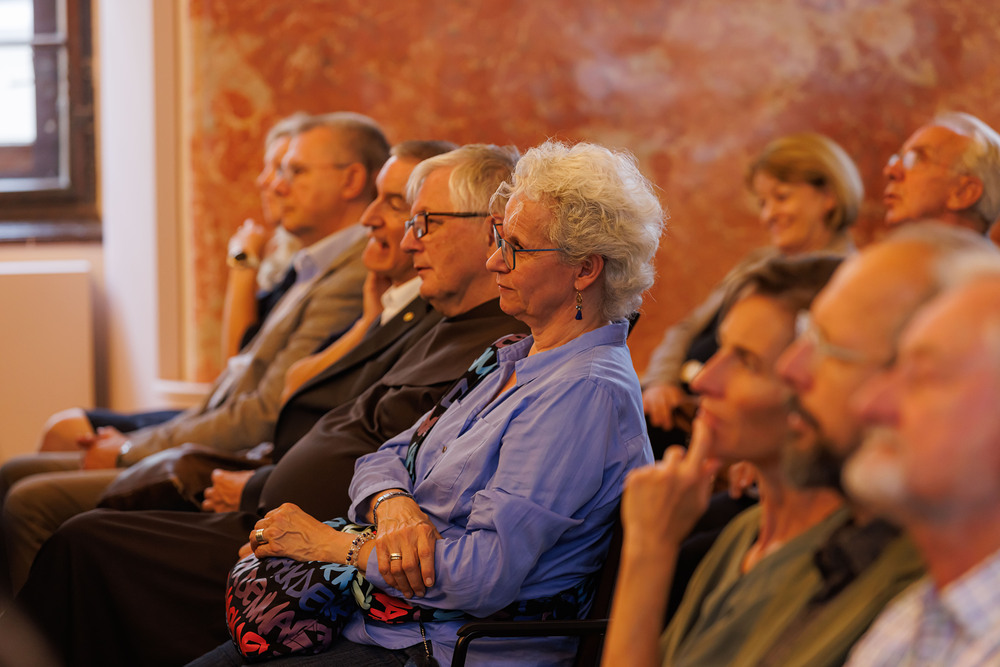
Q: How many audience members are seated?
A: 10